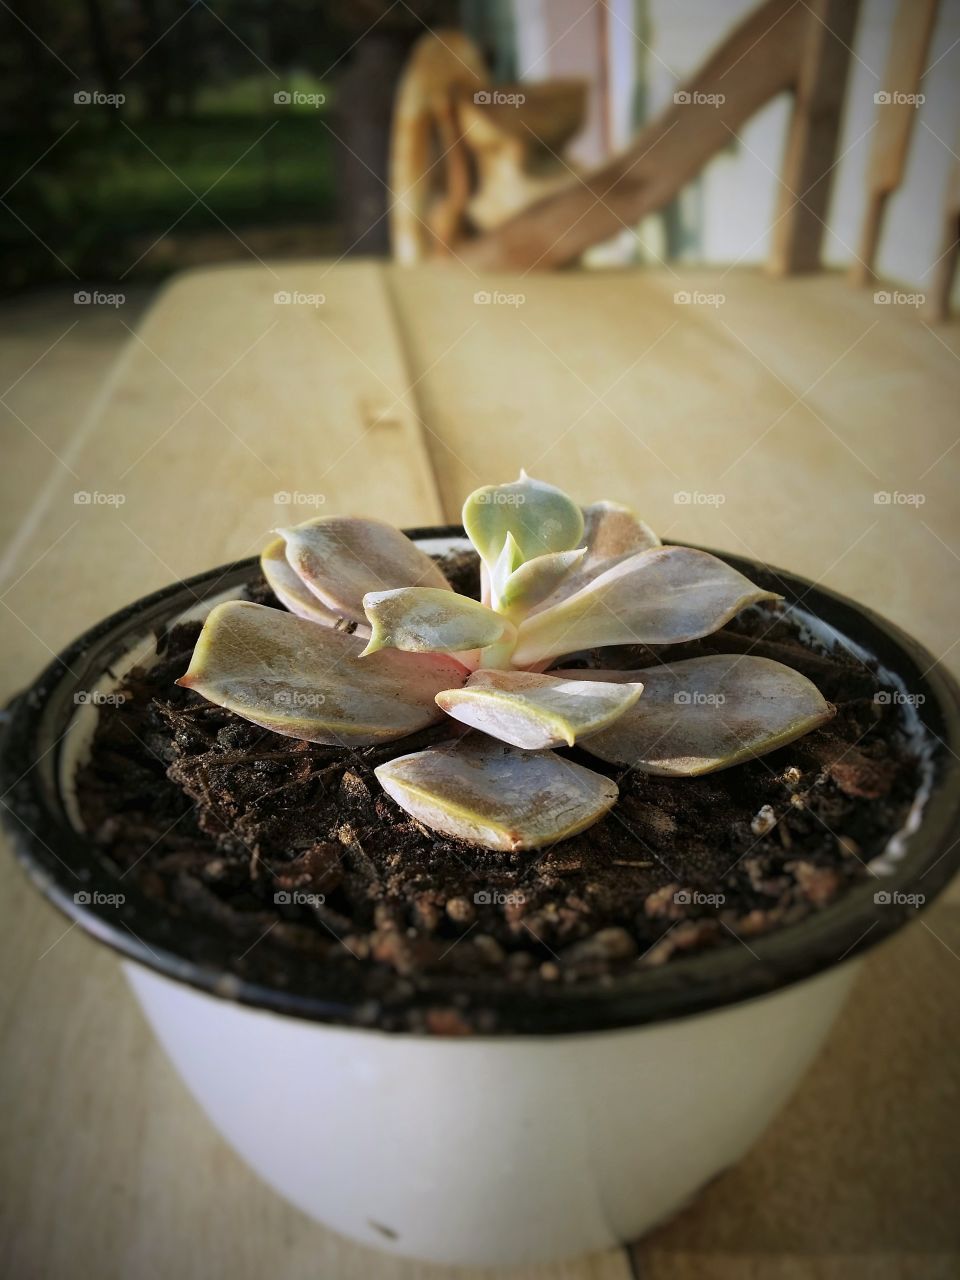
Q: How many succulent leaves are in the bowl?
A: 12